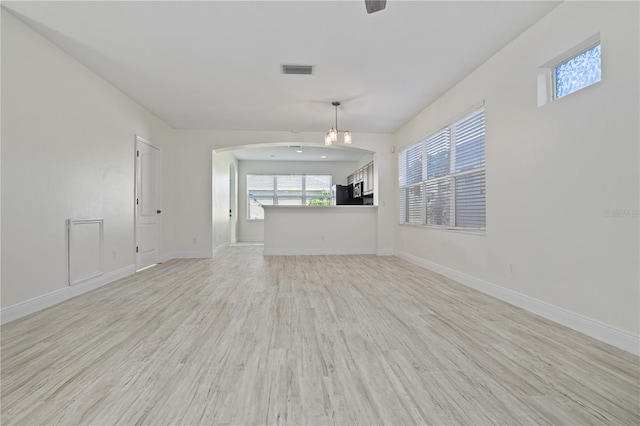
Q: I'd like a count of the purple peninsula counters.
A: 0